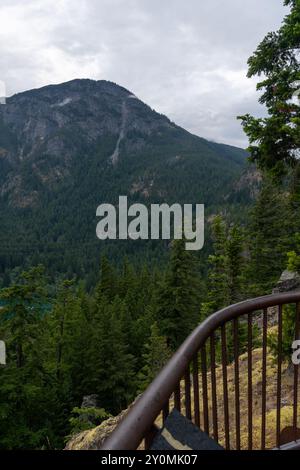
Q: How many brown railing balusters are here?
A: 13